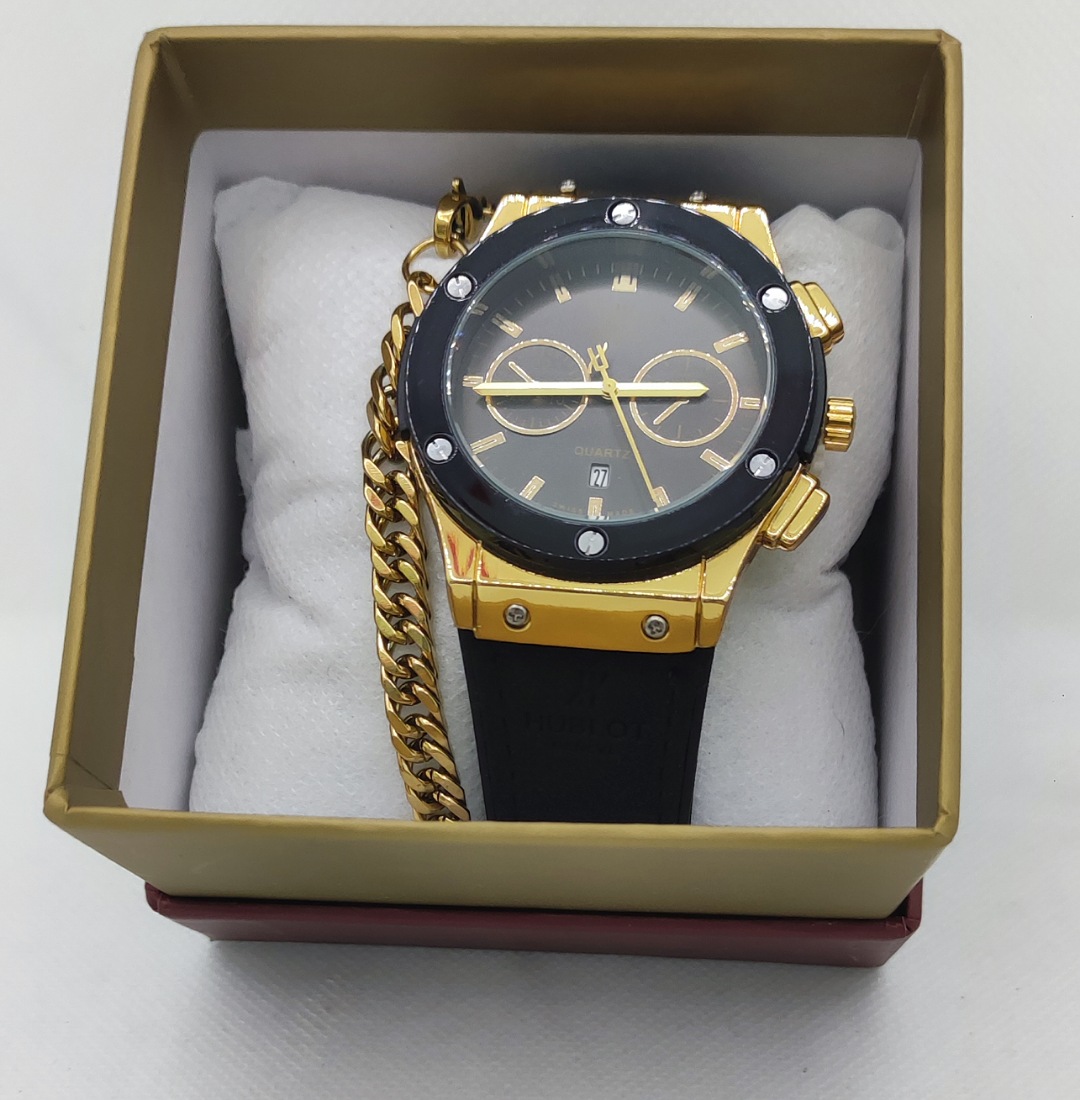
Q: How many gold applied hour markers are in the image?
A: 12